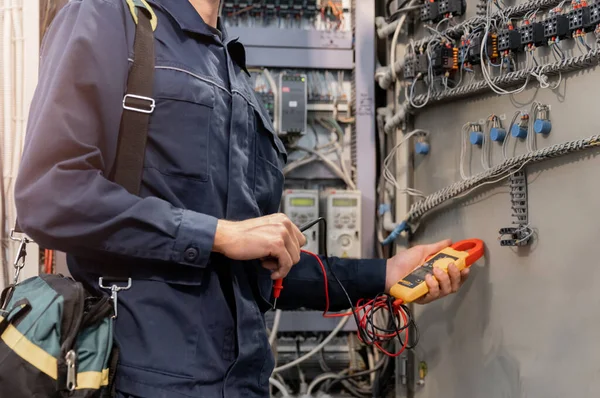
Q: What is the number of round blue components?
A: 5